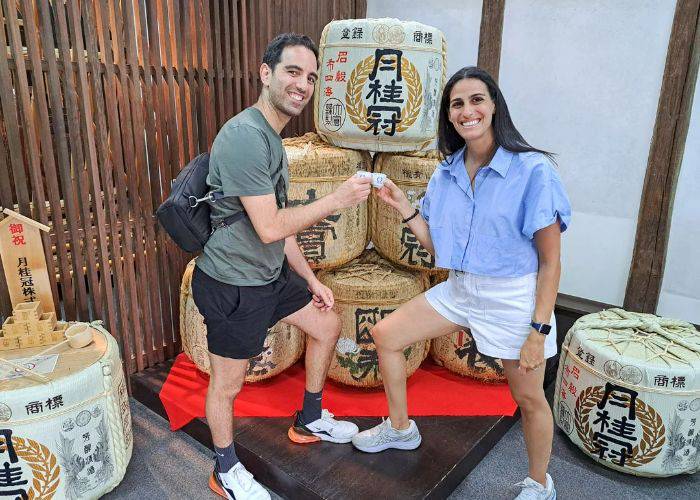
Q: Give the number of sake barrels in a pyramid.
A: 6